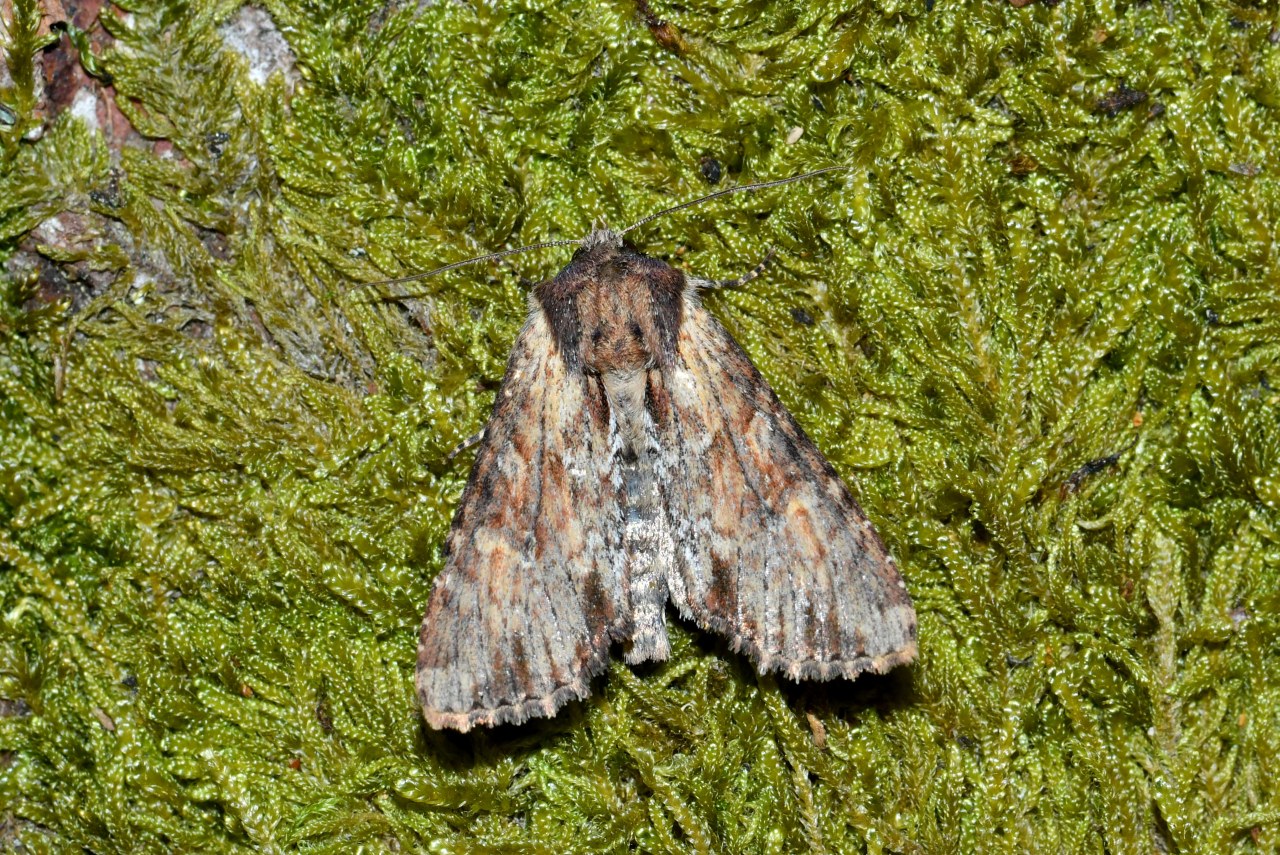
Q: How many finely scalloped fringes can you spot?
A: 2